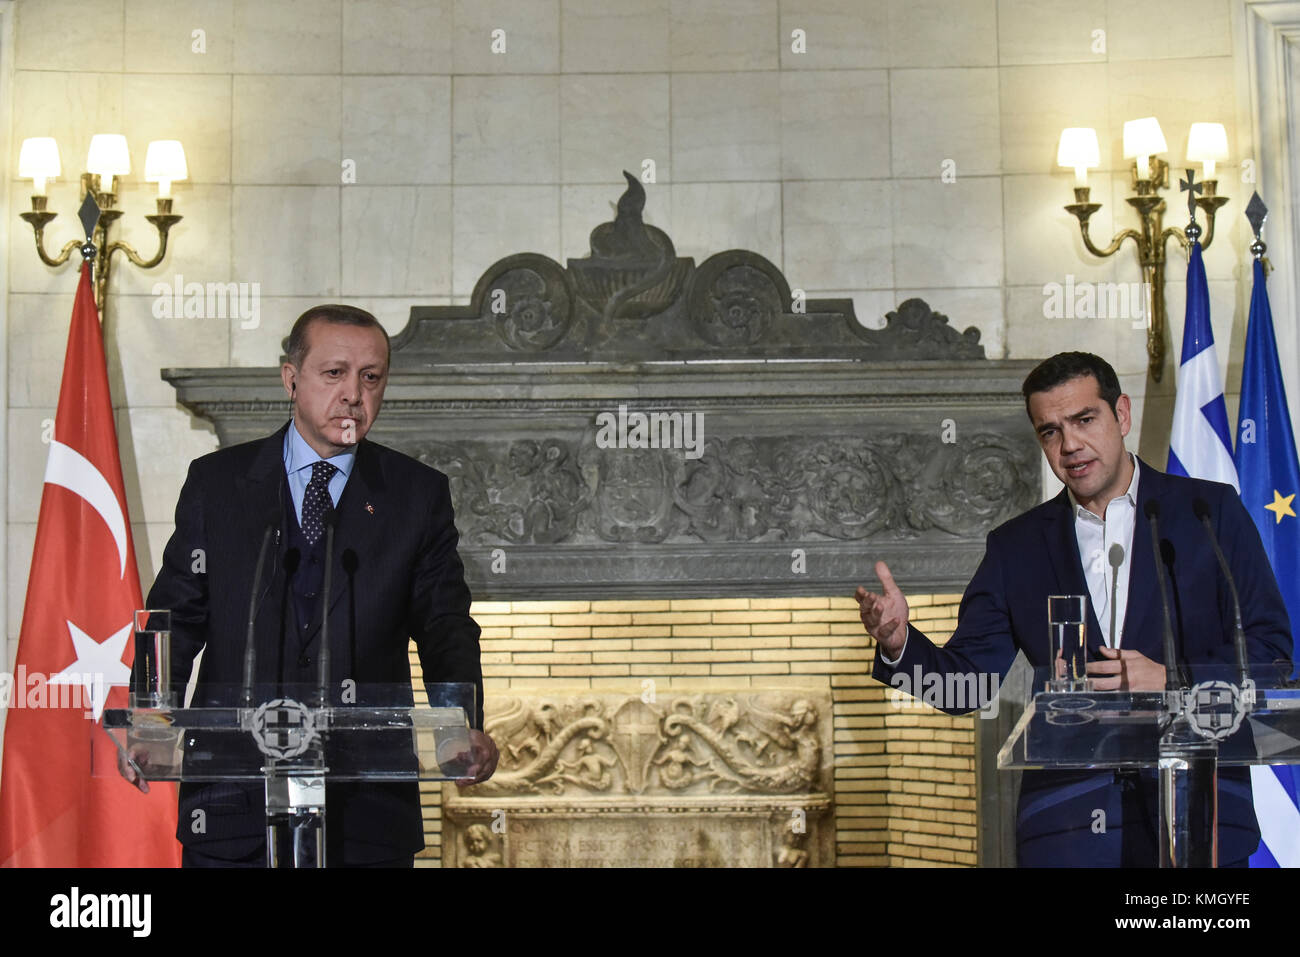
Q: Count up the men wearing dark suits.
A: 2